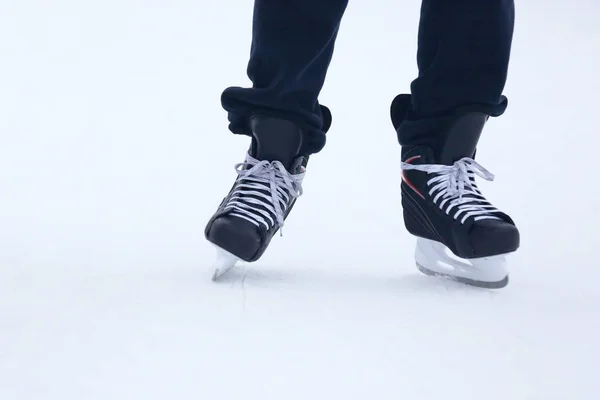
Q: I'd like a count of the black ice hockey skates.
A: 2